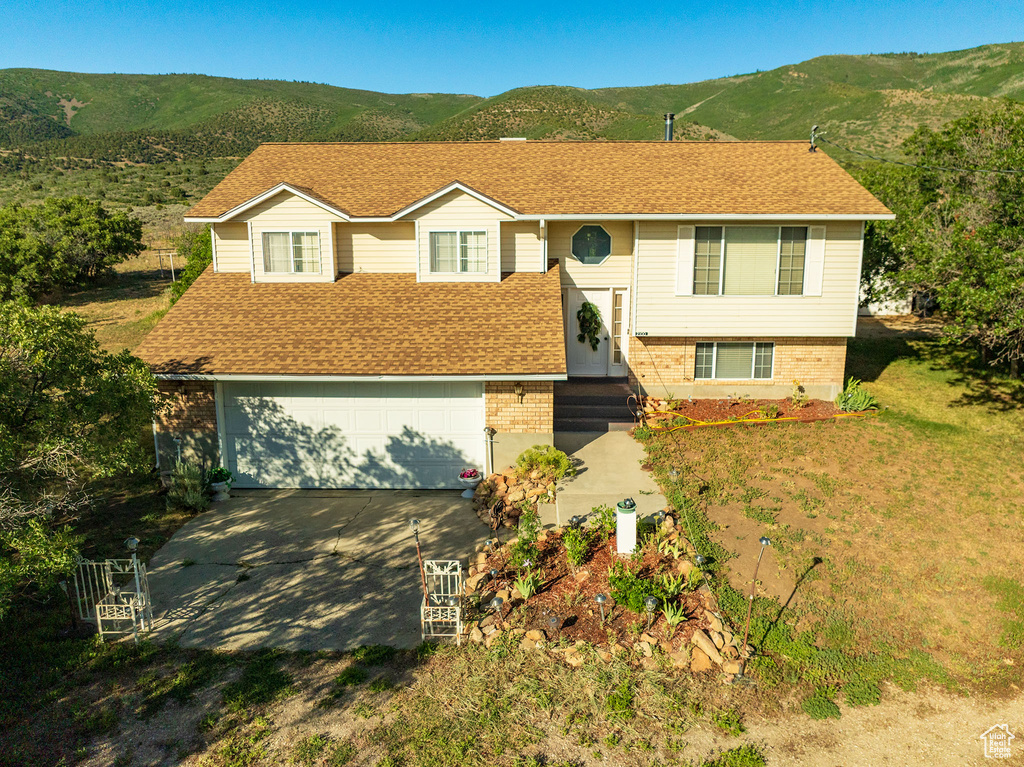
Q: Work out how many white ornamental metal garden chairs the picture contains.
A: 2